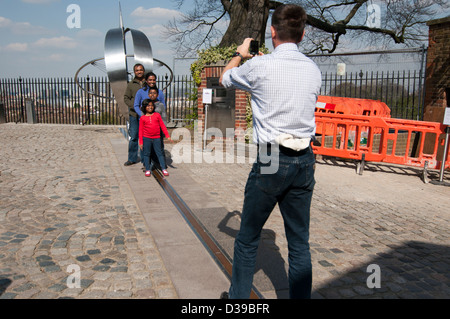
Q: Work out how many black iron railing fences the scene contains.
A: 2